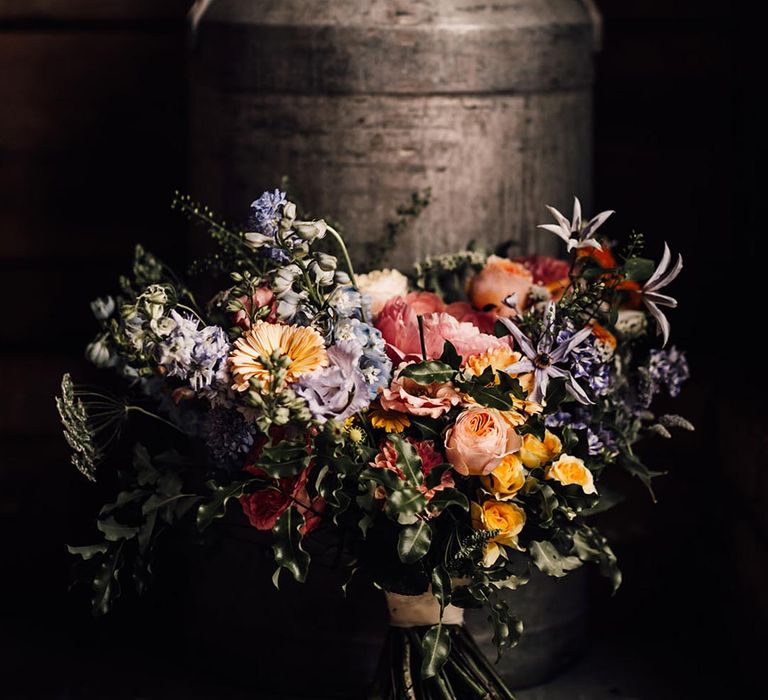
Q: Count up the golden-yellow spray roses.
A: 4